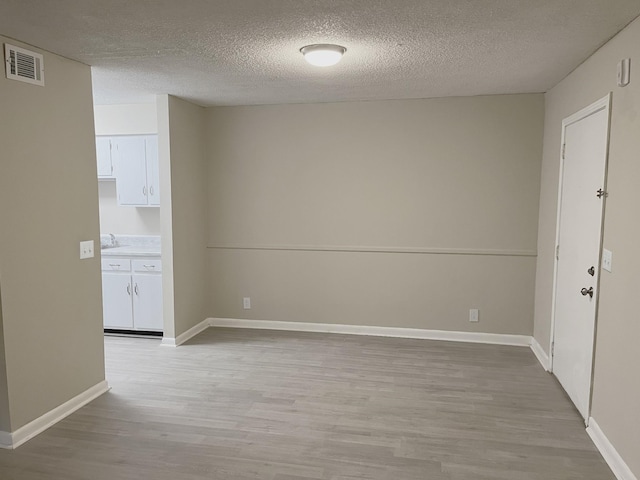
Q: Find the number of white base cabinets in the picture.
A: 2